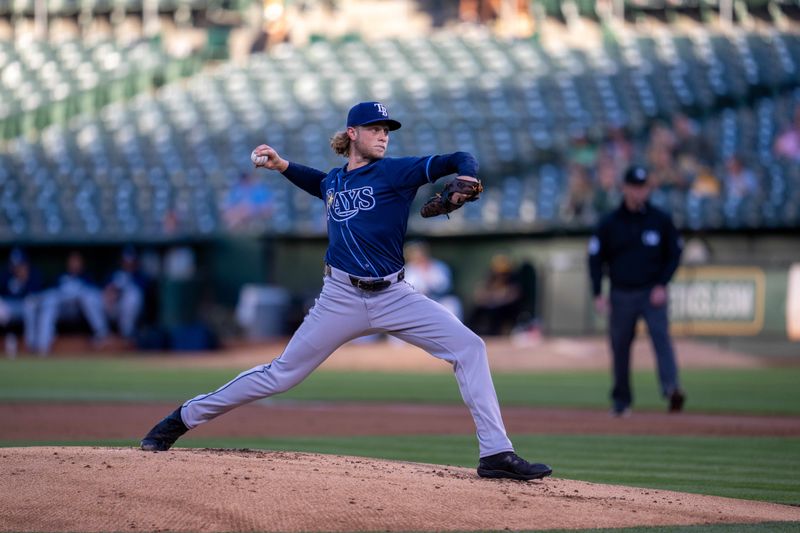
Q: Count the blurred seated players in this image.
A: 3